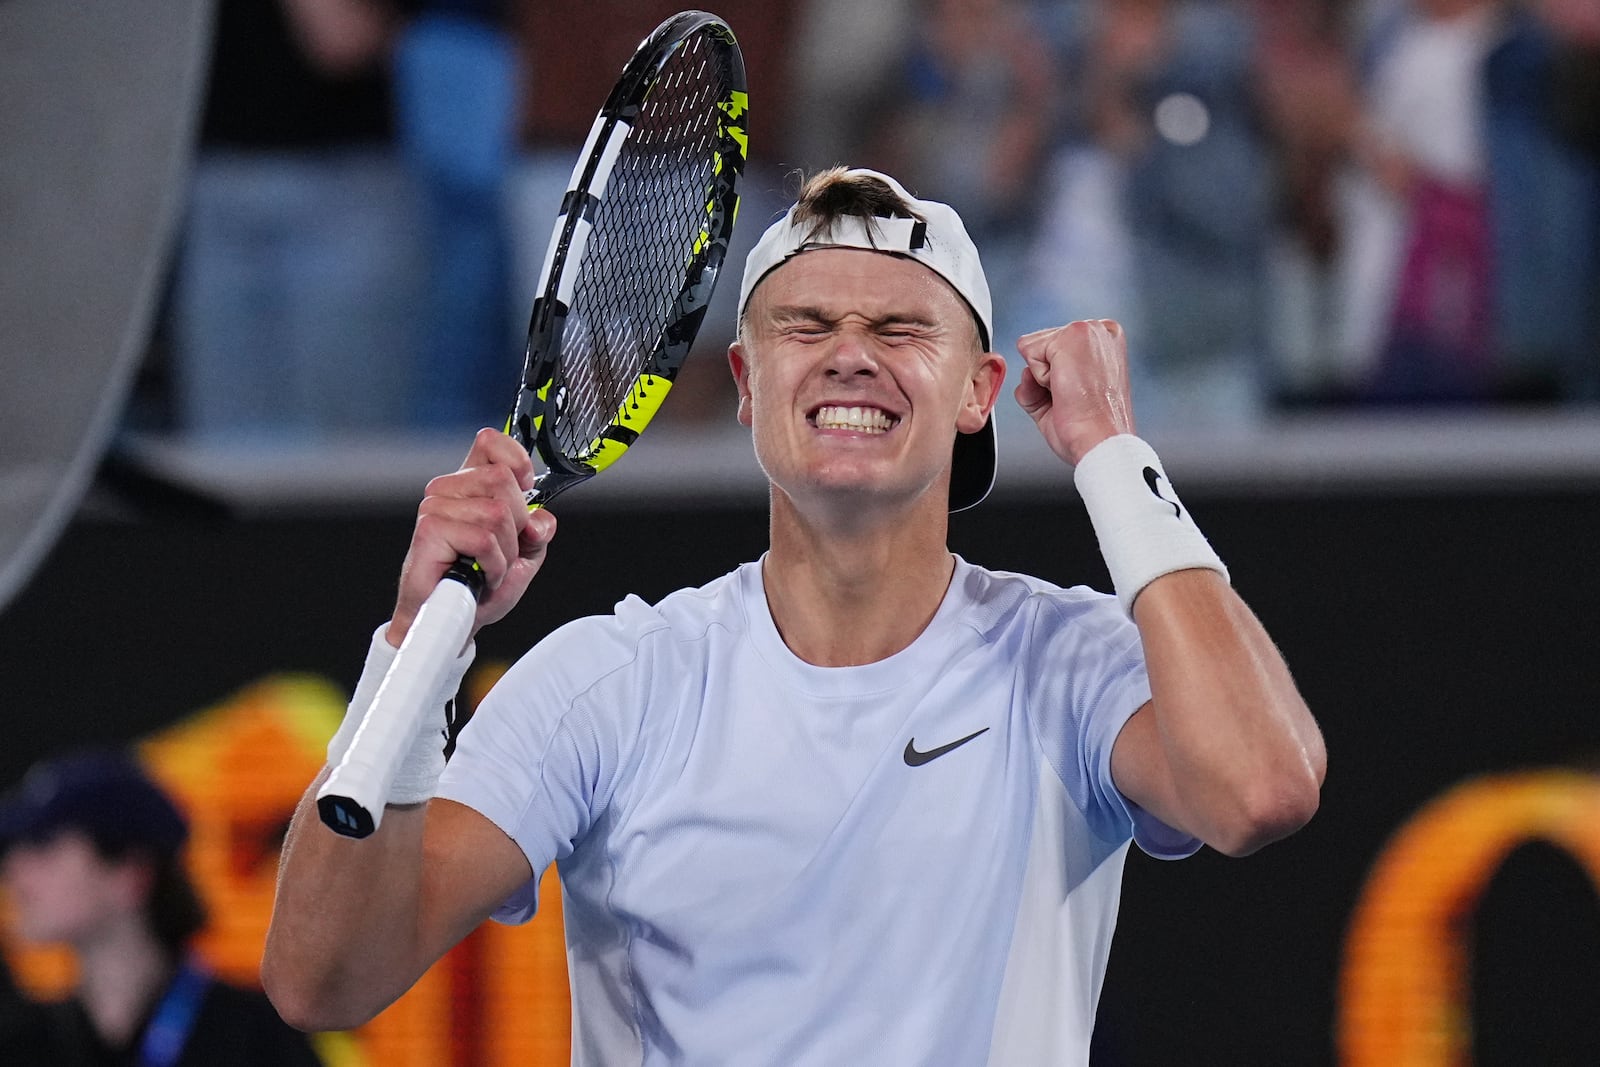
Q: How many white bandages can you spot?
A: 2